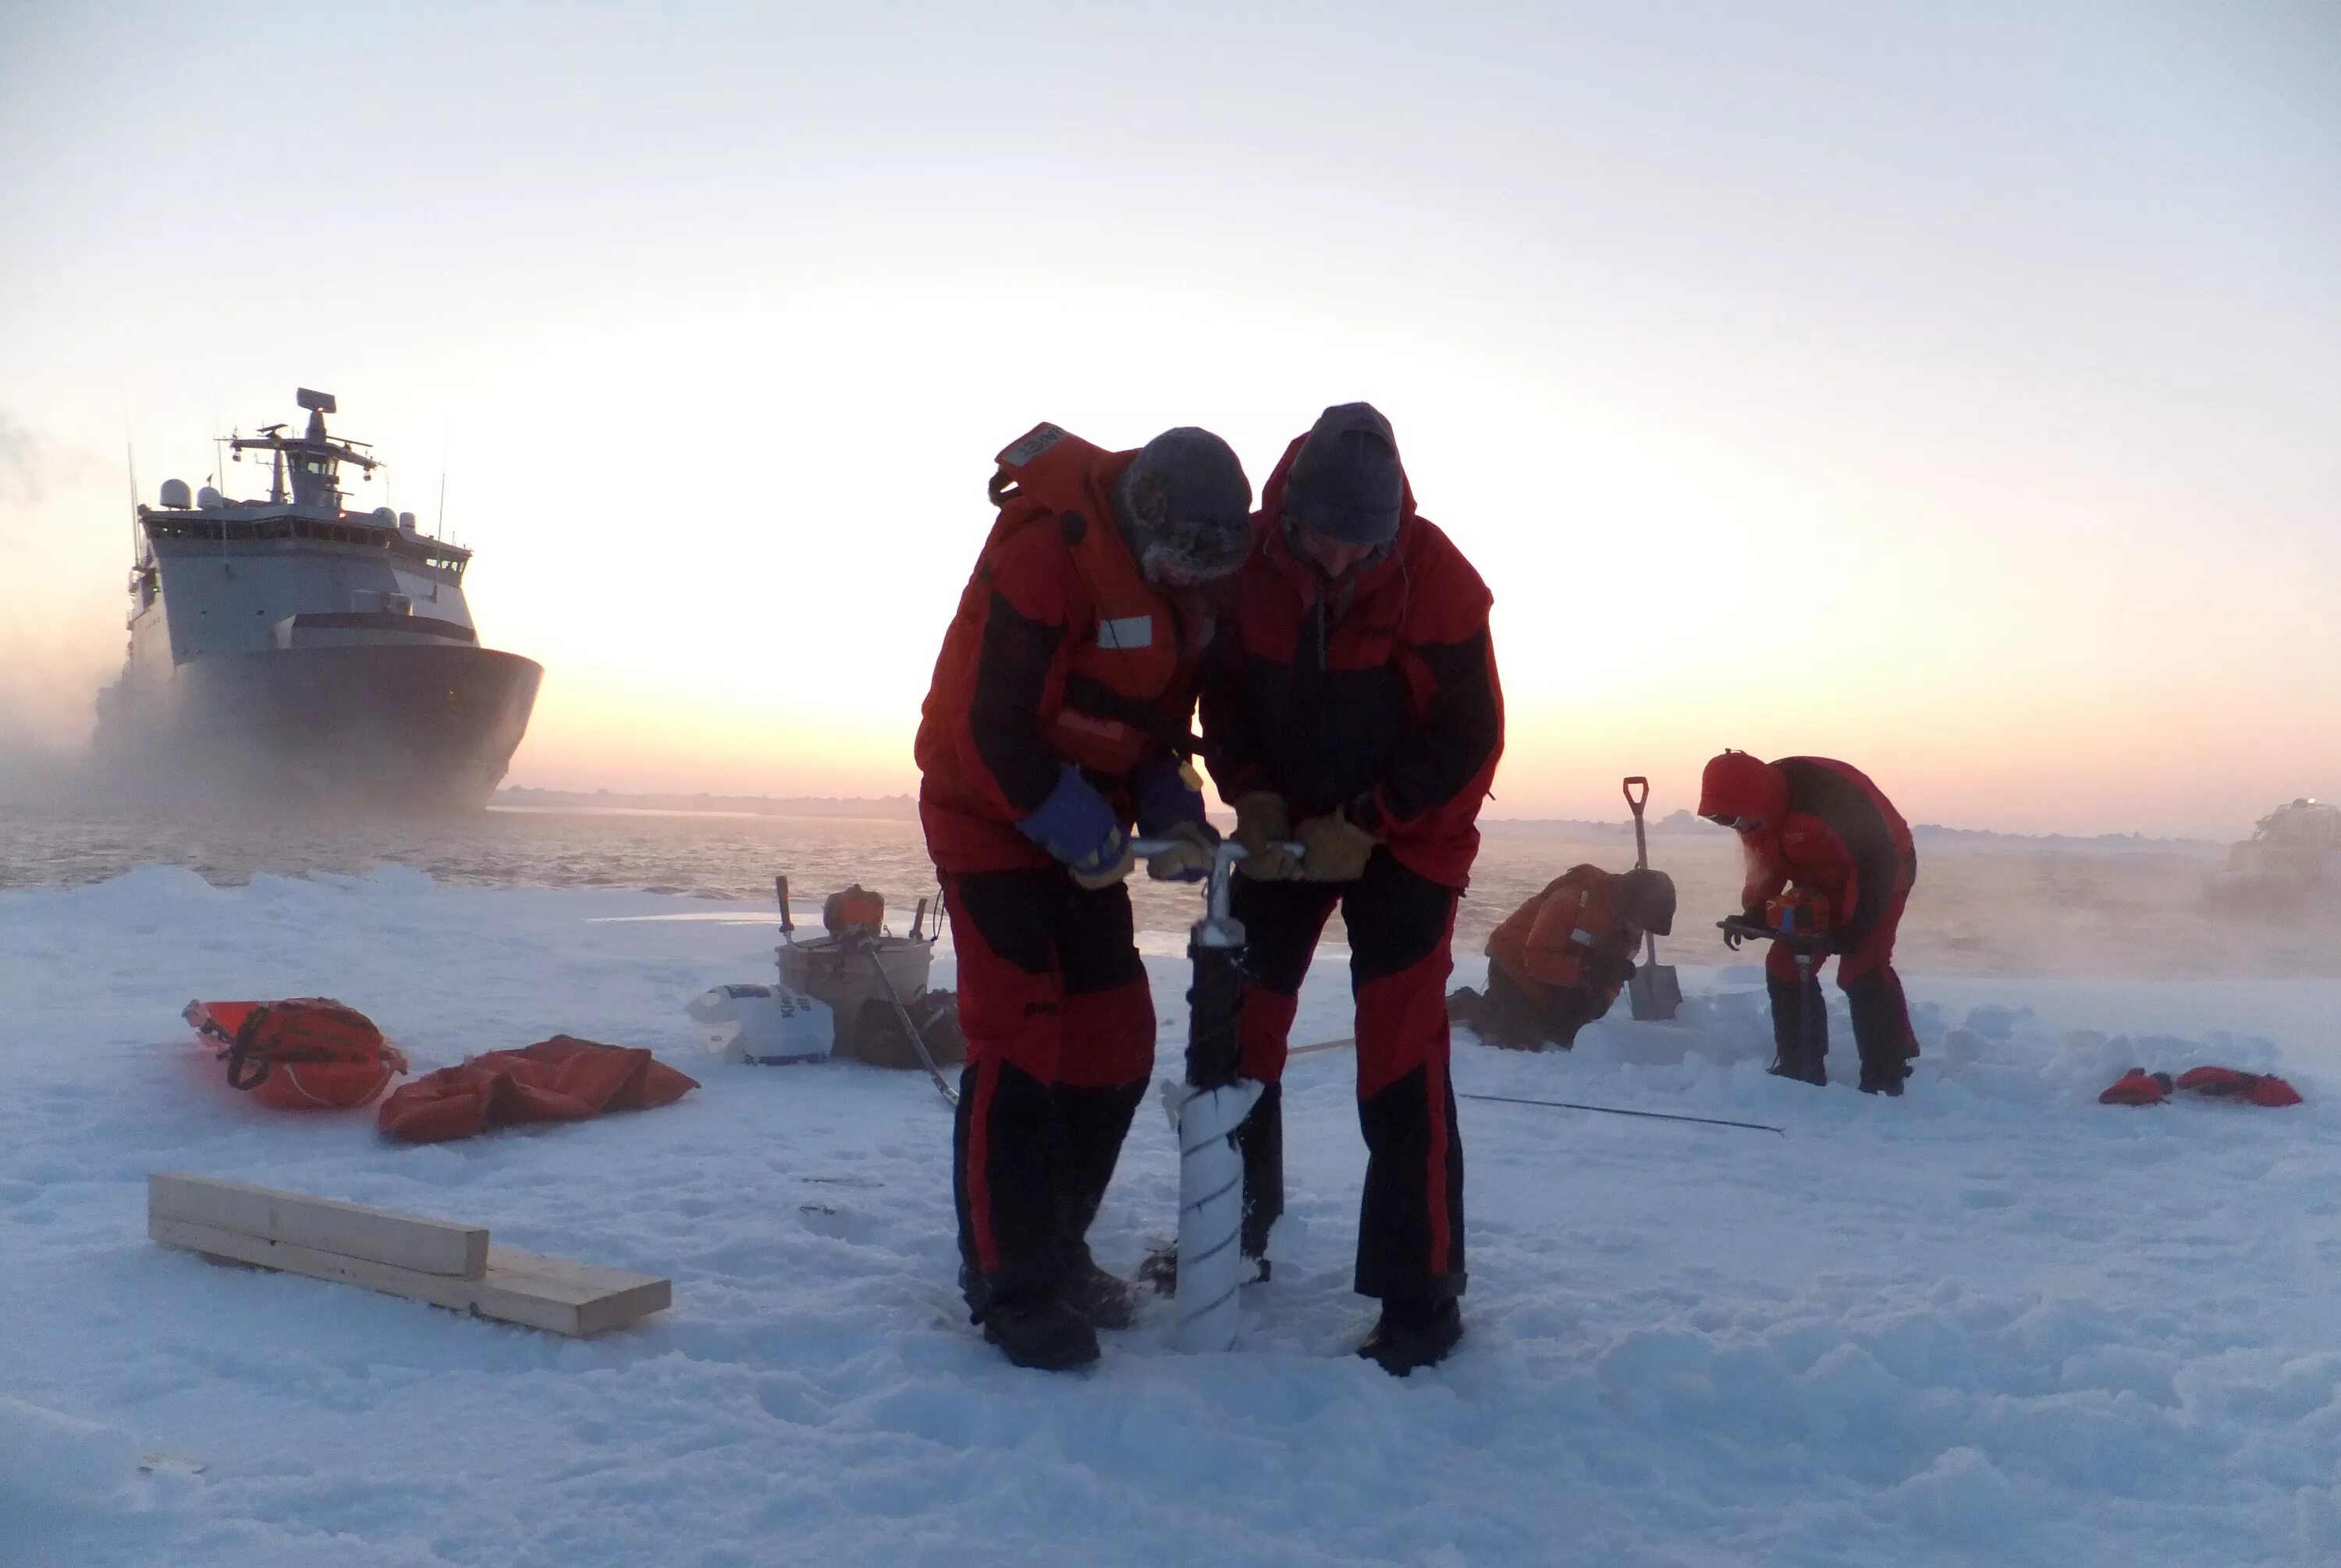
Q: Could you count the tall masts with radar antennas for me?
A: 1